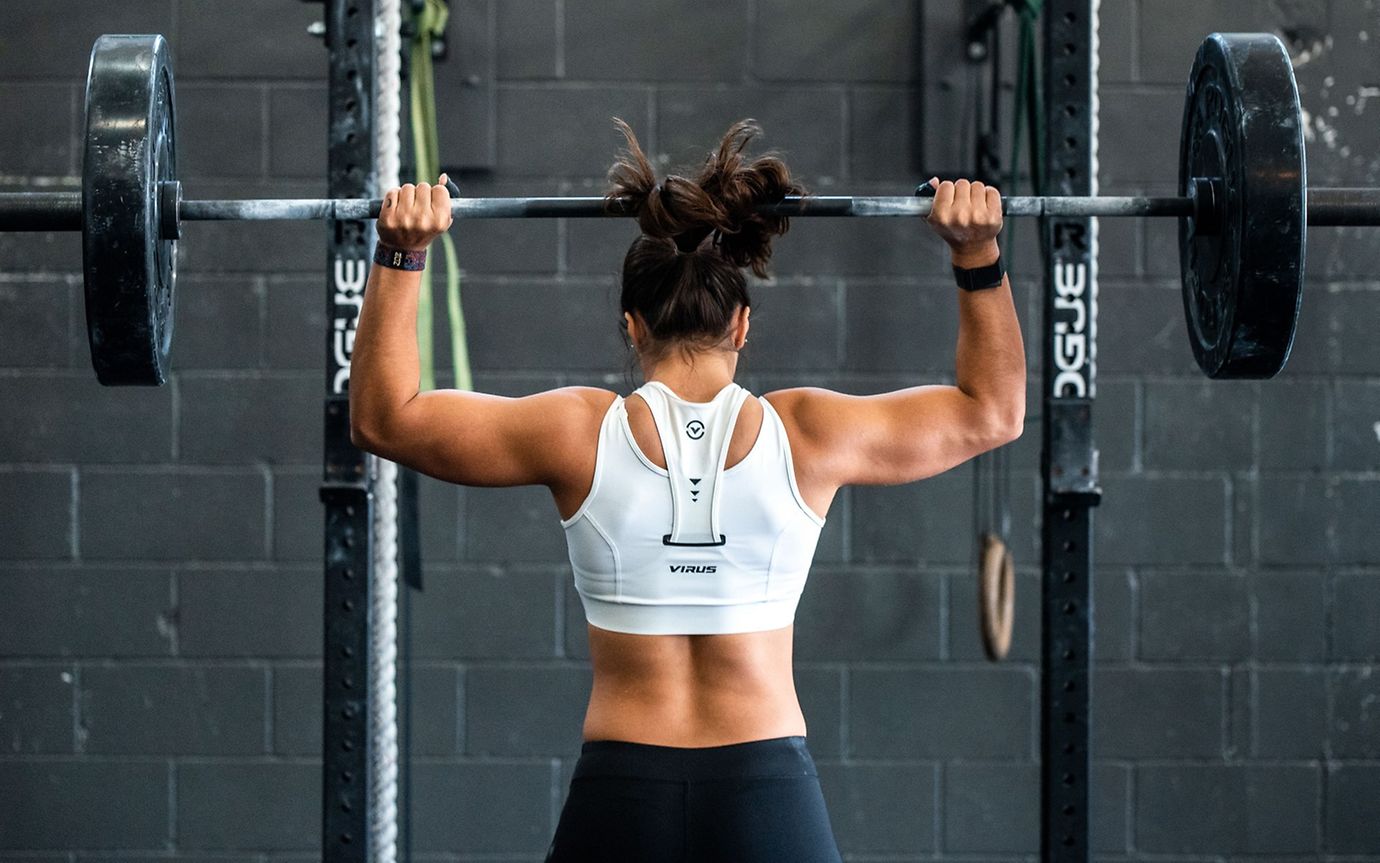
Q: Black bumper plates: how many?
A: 2